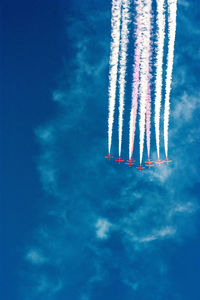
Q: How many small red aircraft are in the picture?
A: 9